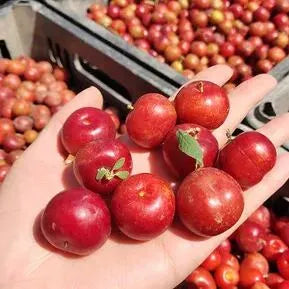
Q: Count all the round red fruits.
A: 9